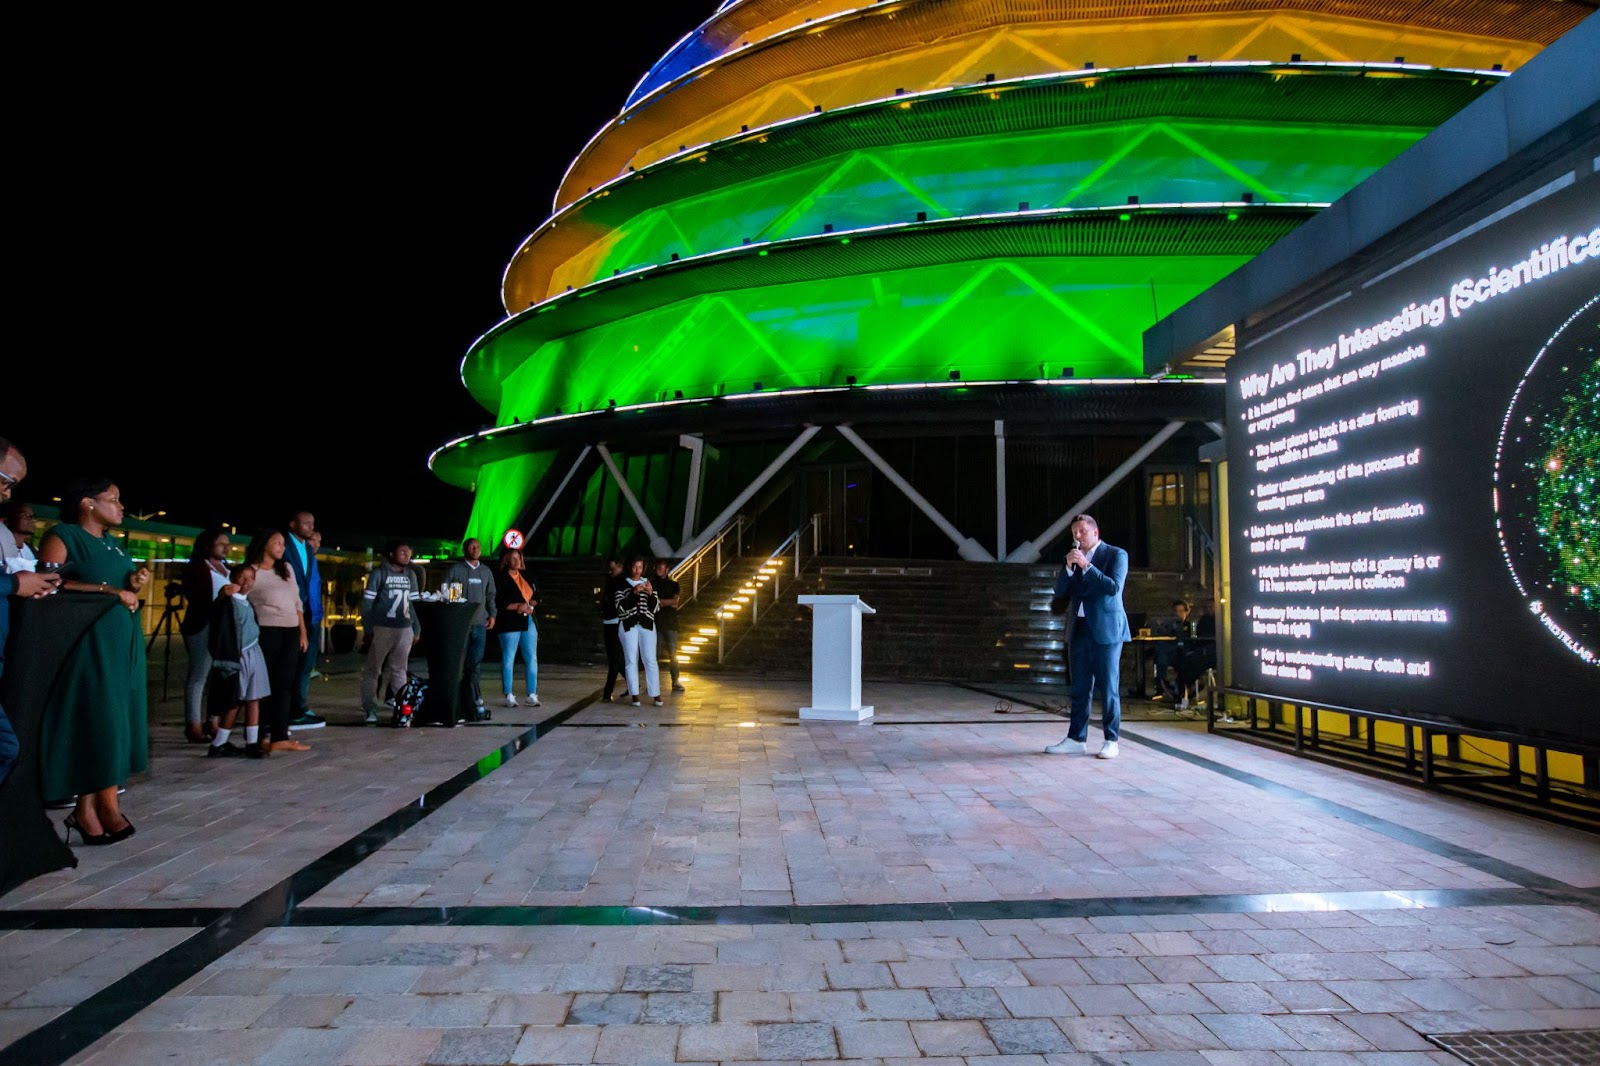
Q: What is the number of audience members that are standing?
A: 14